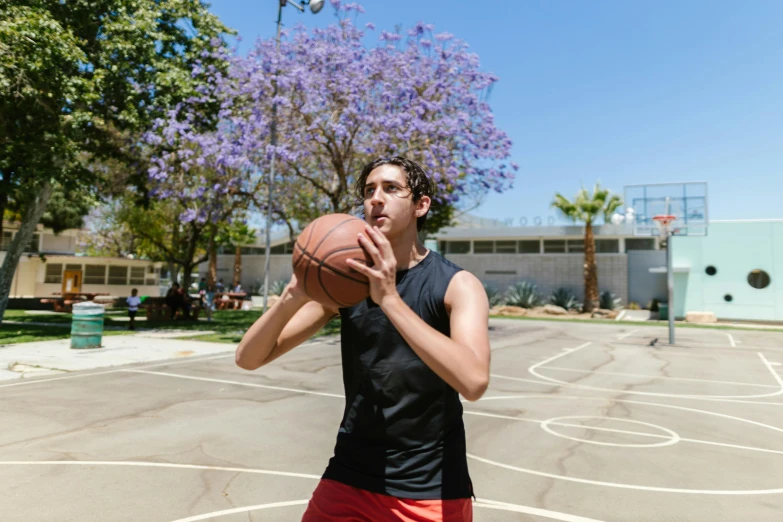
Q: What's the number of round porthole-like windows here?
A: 3